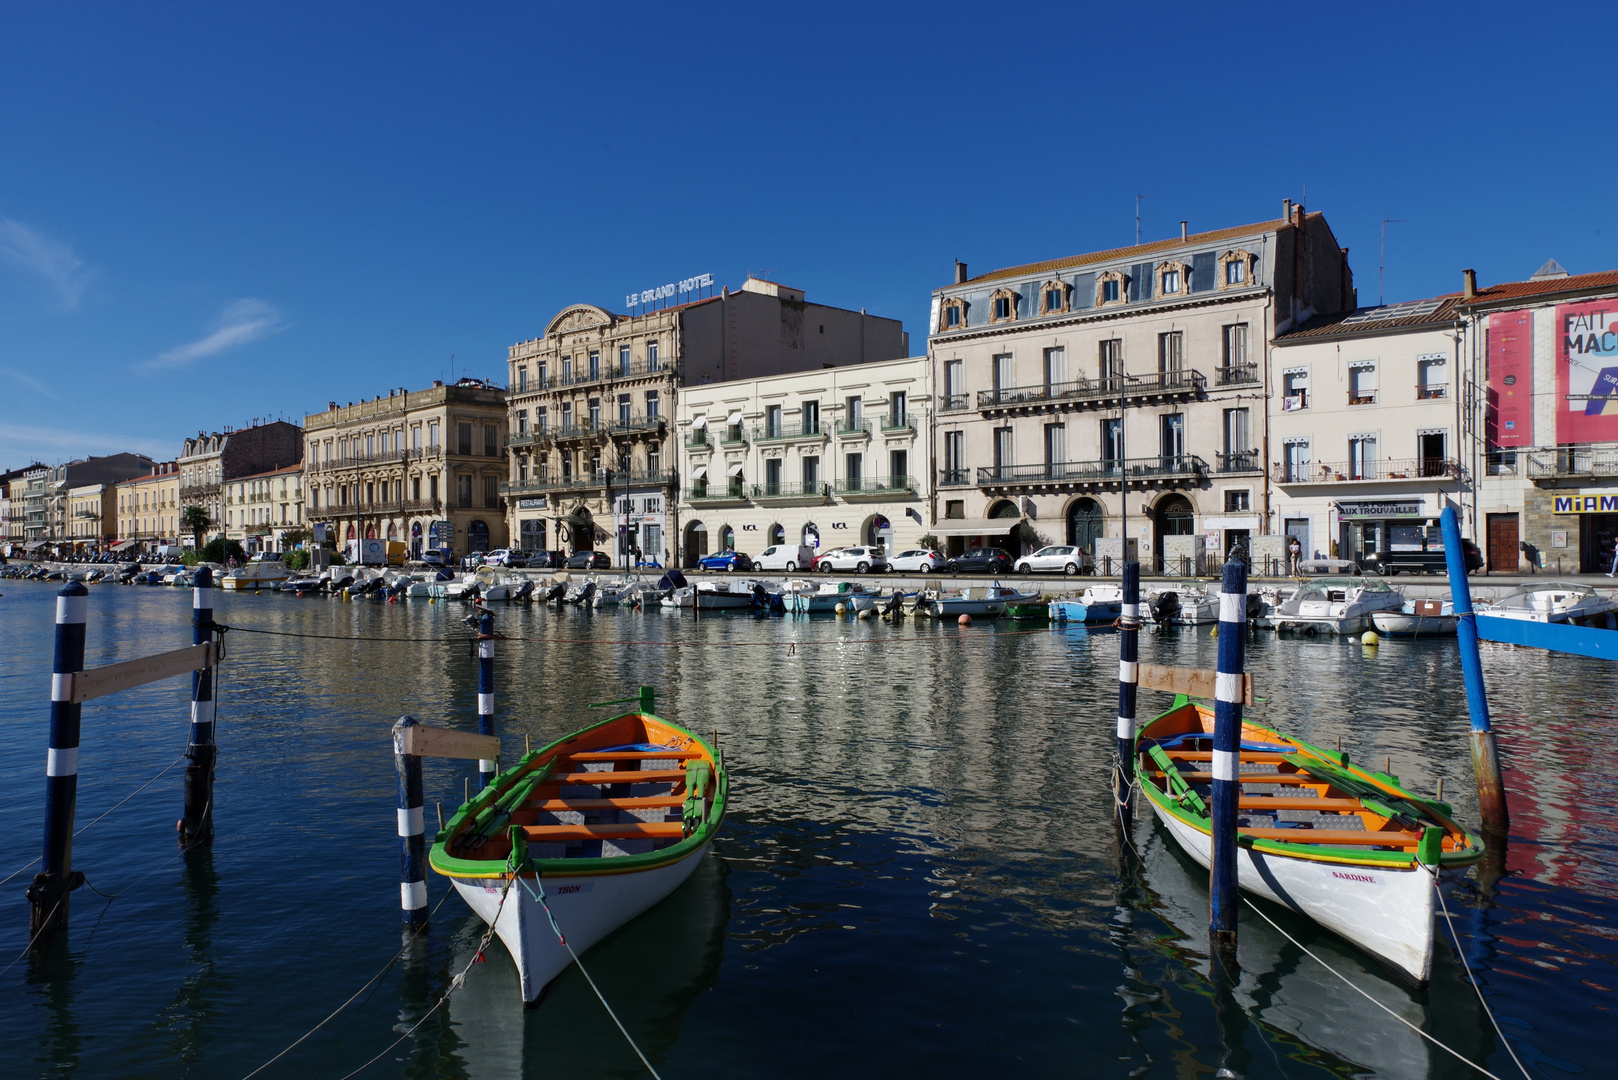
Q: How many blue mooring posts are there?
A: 7